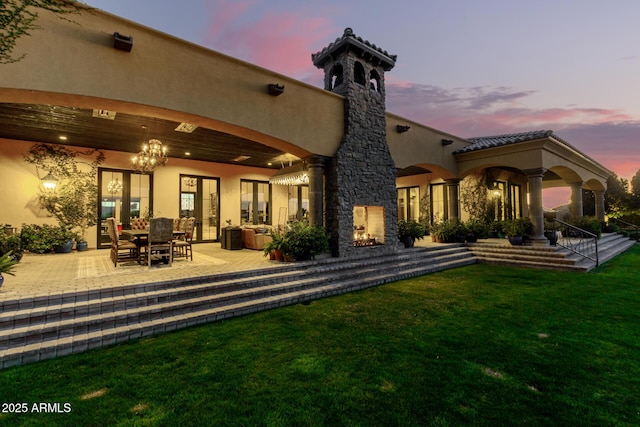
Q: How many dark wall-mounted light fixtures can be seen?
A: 4